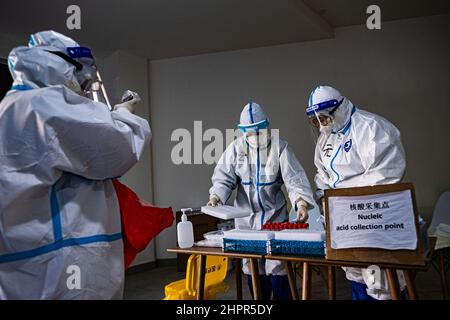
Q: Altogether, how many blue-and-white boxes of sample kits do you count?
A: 2